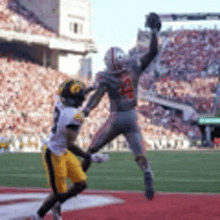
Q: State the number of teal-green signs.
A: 1